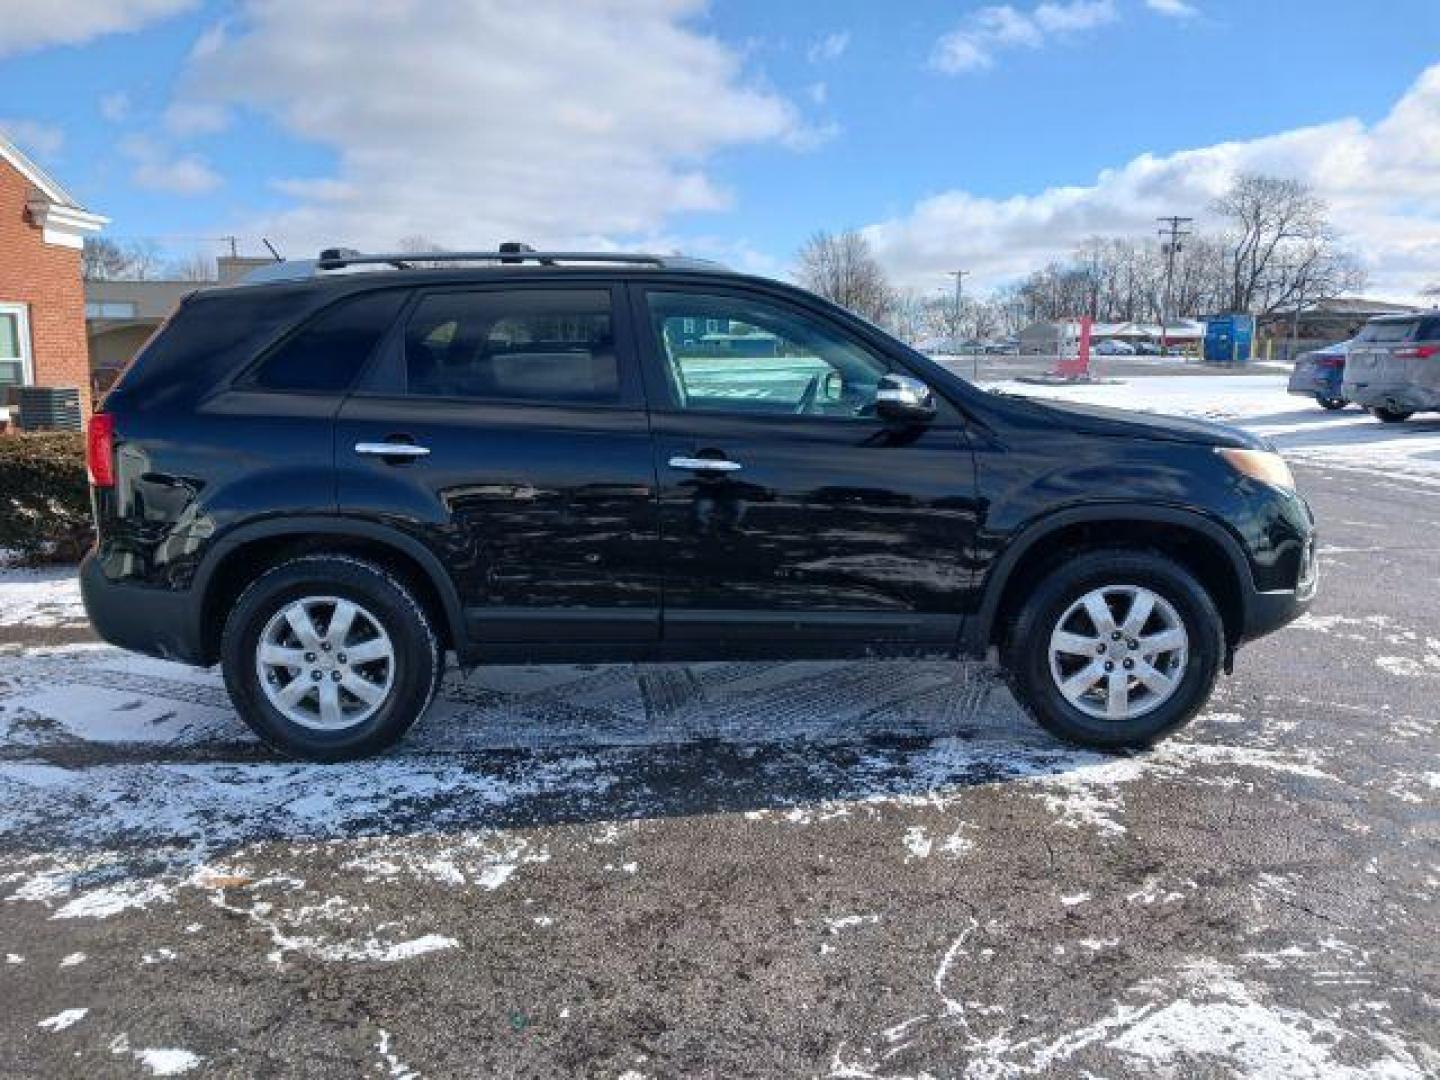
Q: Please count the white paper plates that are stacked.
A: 0